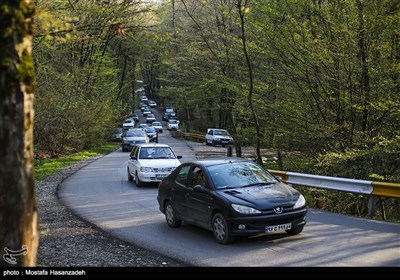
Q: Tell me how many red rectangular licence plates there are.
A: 0